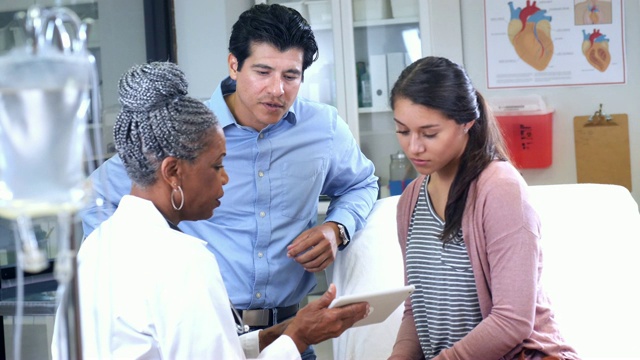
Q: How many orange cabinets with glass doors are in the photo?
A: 0